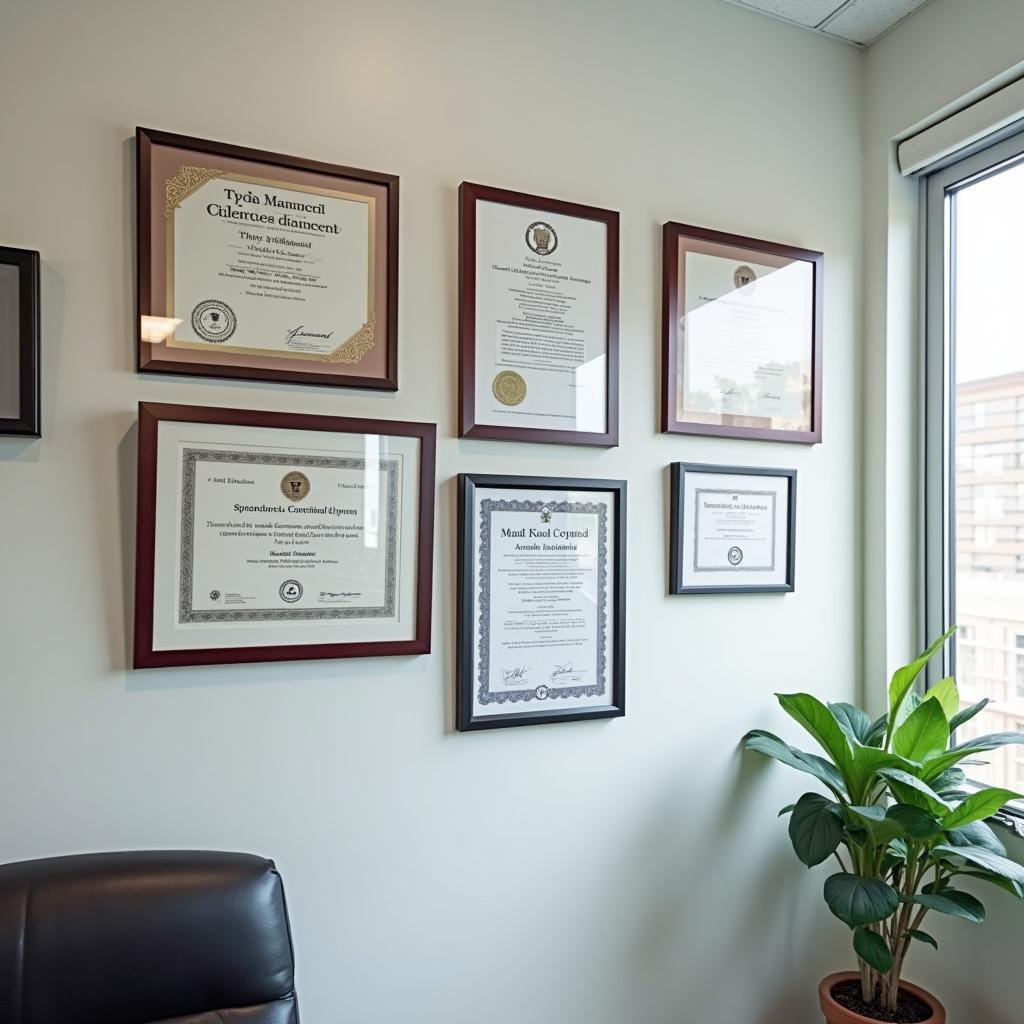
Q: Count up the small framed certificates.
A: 1